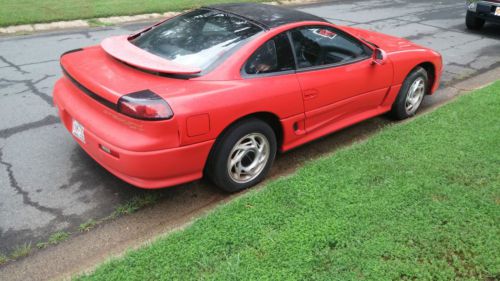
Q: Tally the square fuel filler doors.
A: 1